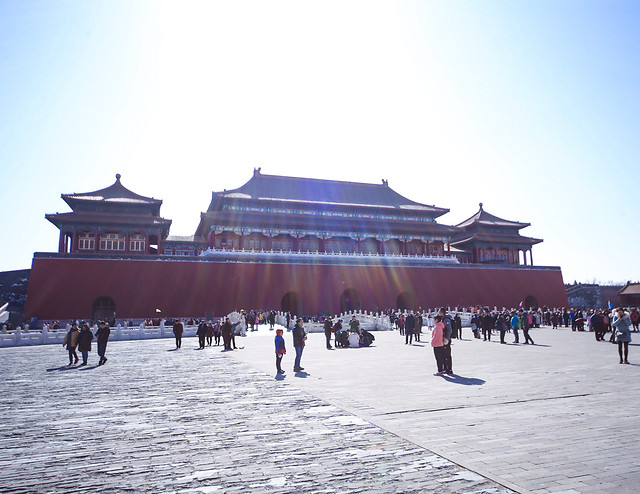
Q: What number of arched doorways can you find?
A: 5